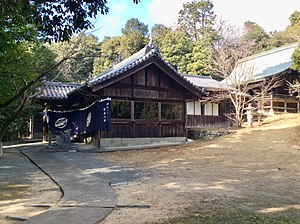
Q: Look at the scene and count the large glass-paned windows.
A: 3